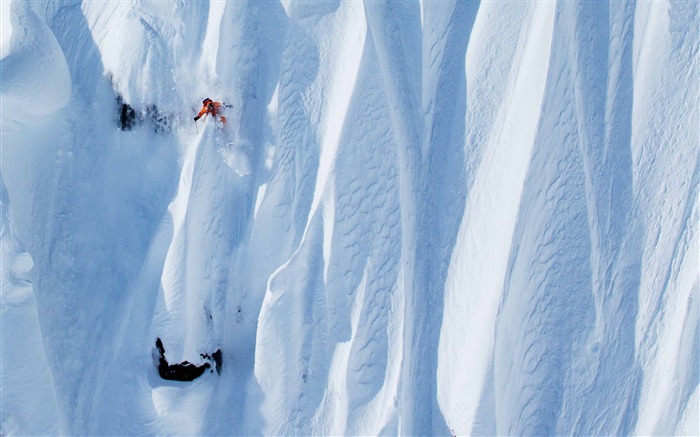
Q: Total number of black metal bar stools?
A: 0